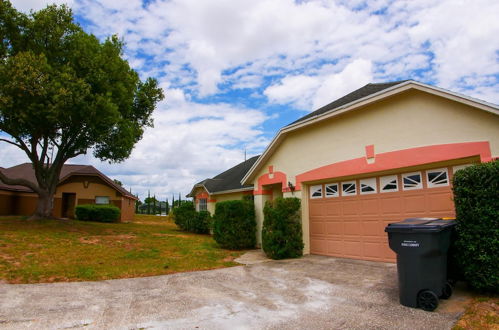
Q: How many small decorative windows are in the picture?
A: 7